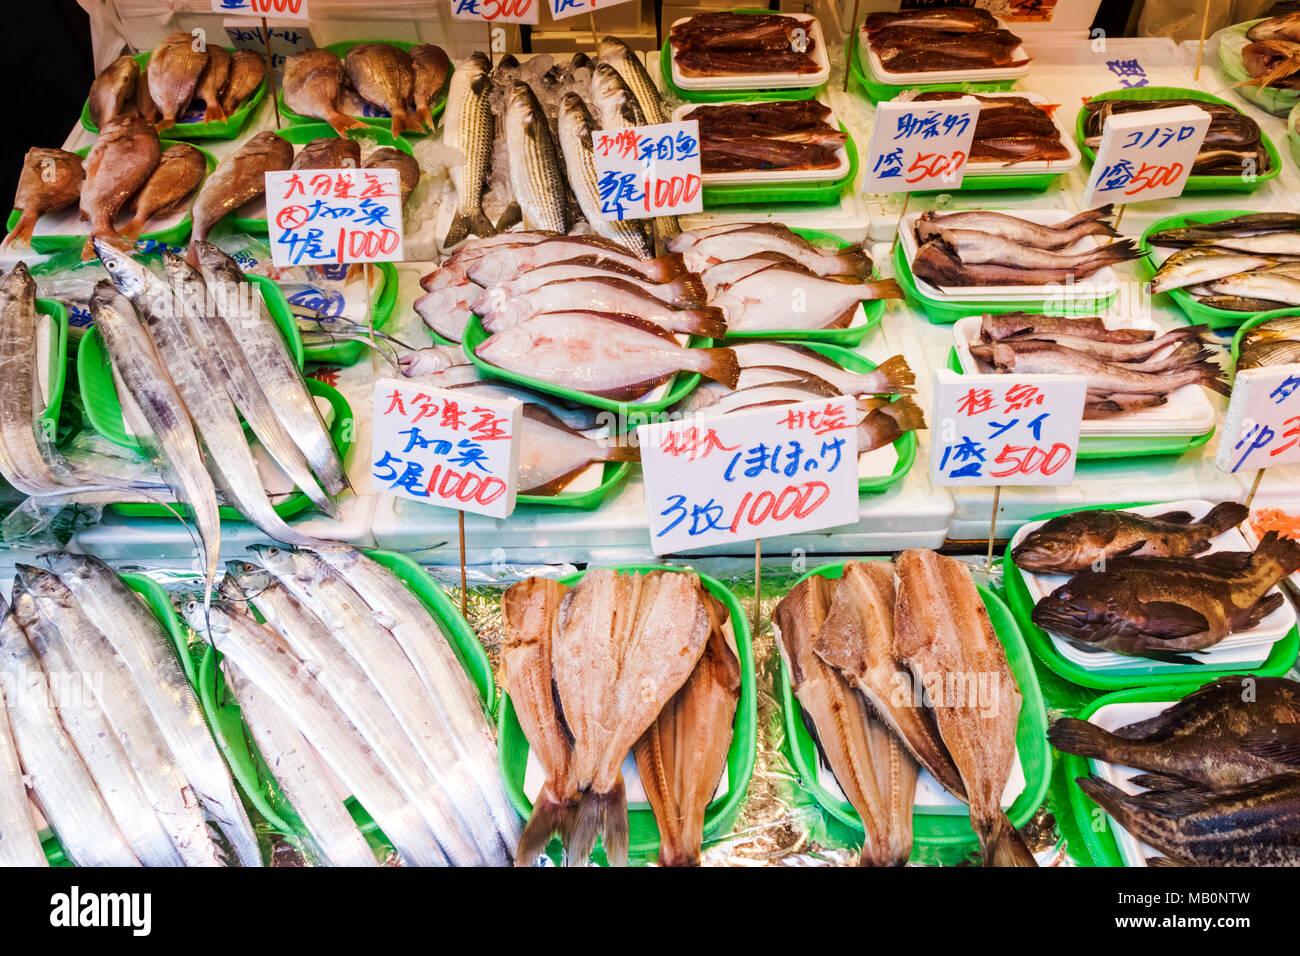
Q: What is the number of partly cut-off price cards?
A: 4